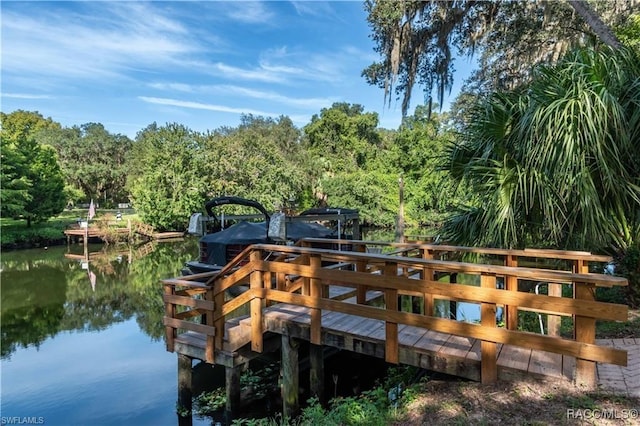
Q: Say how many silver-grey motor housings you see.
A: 2